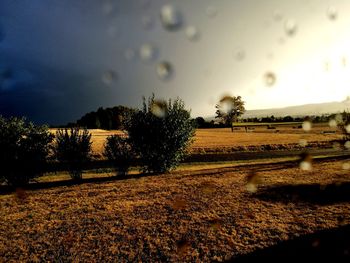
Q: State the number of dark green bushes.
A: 4